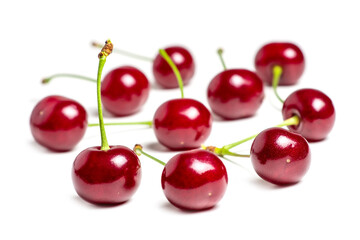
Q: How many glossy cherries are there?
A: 10